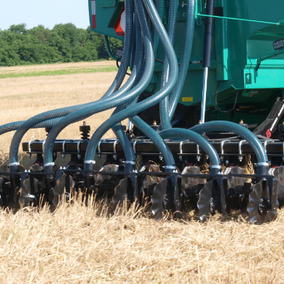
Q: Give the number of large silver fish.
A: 0